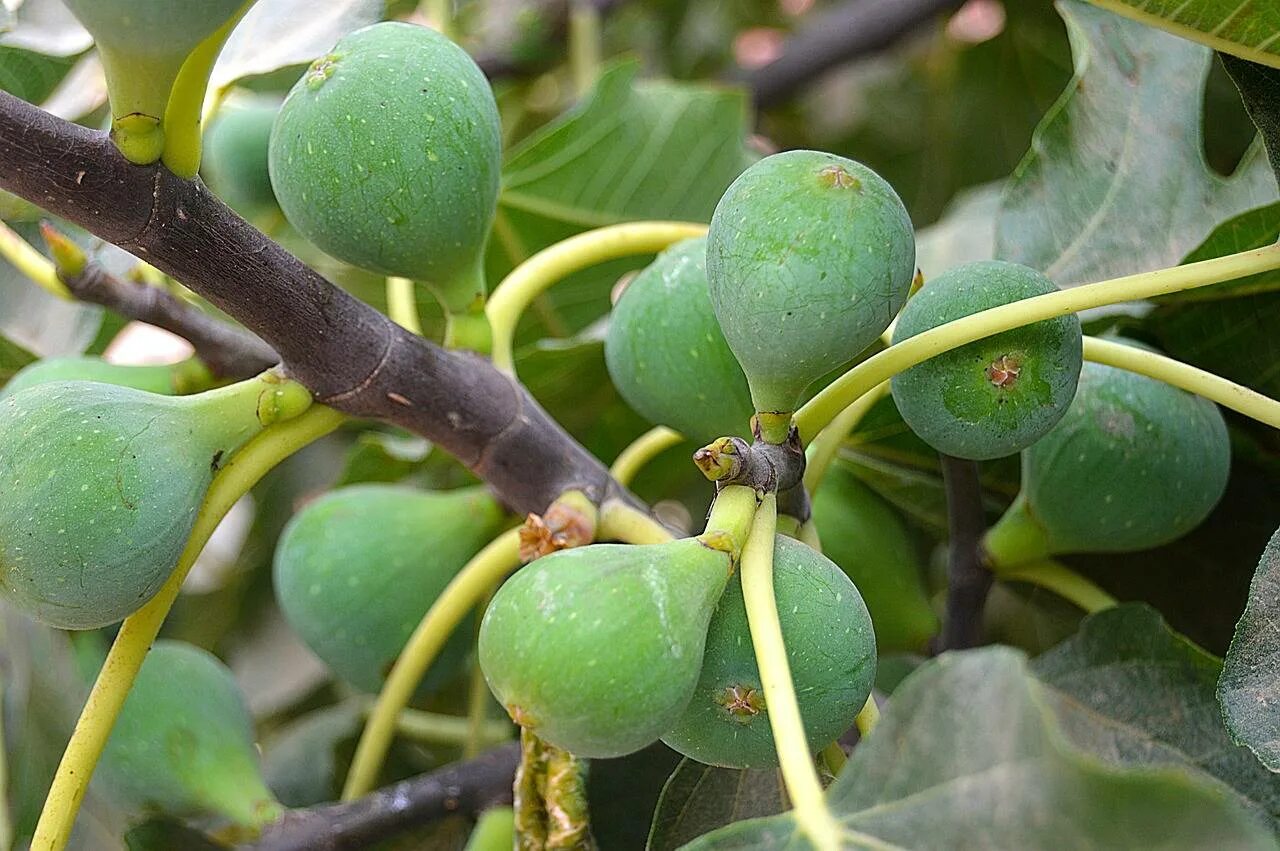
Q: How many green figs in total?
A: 14